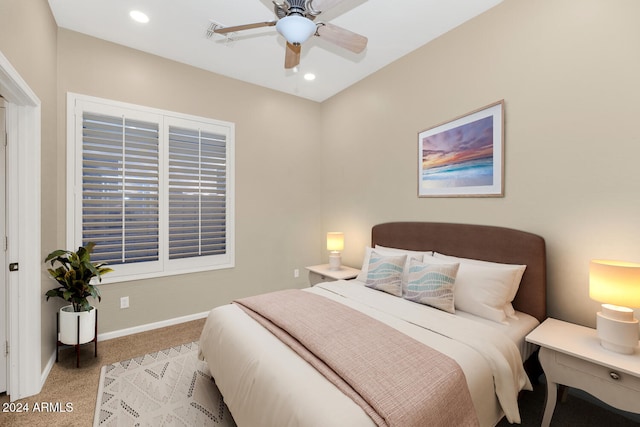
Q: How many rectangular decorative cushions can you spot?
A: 2